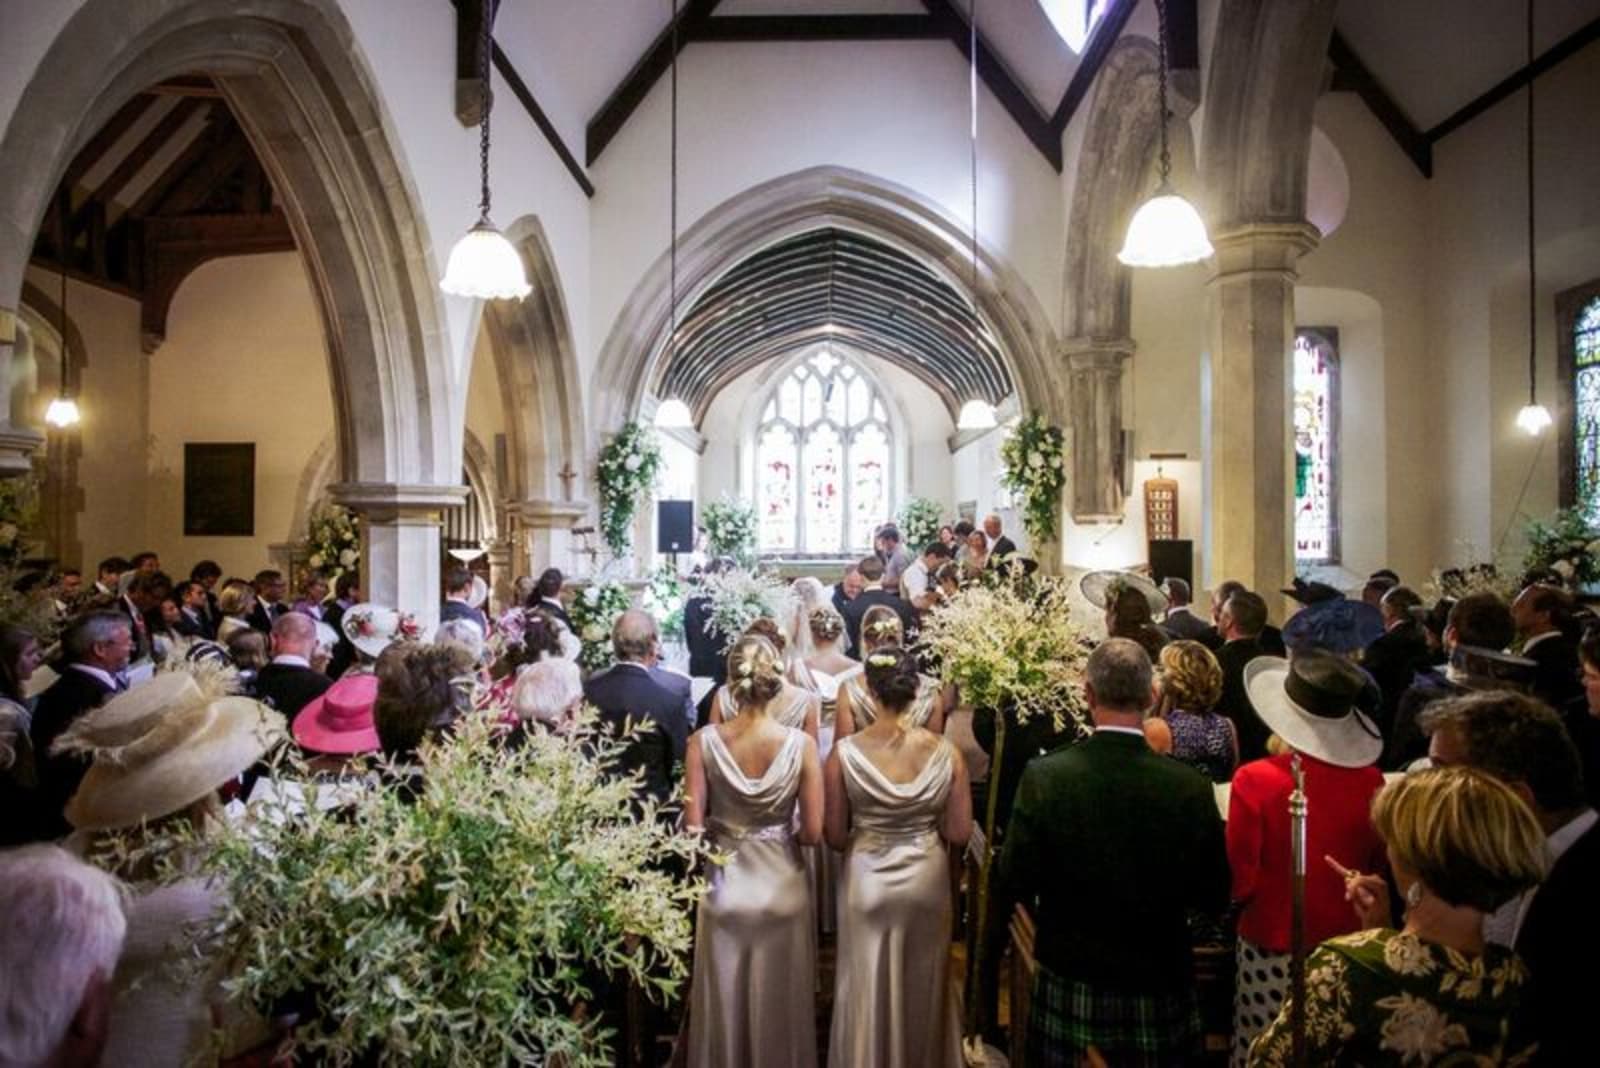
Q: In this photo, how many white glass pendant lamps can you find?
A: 6